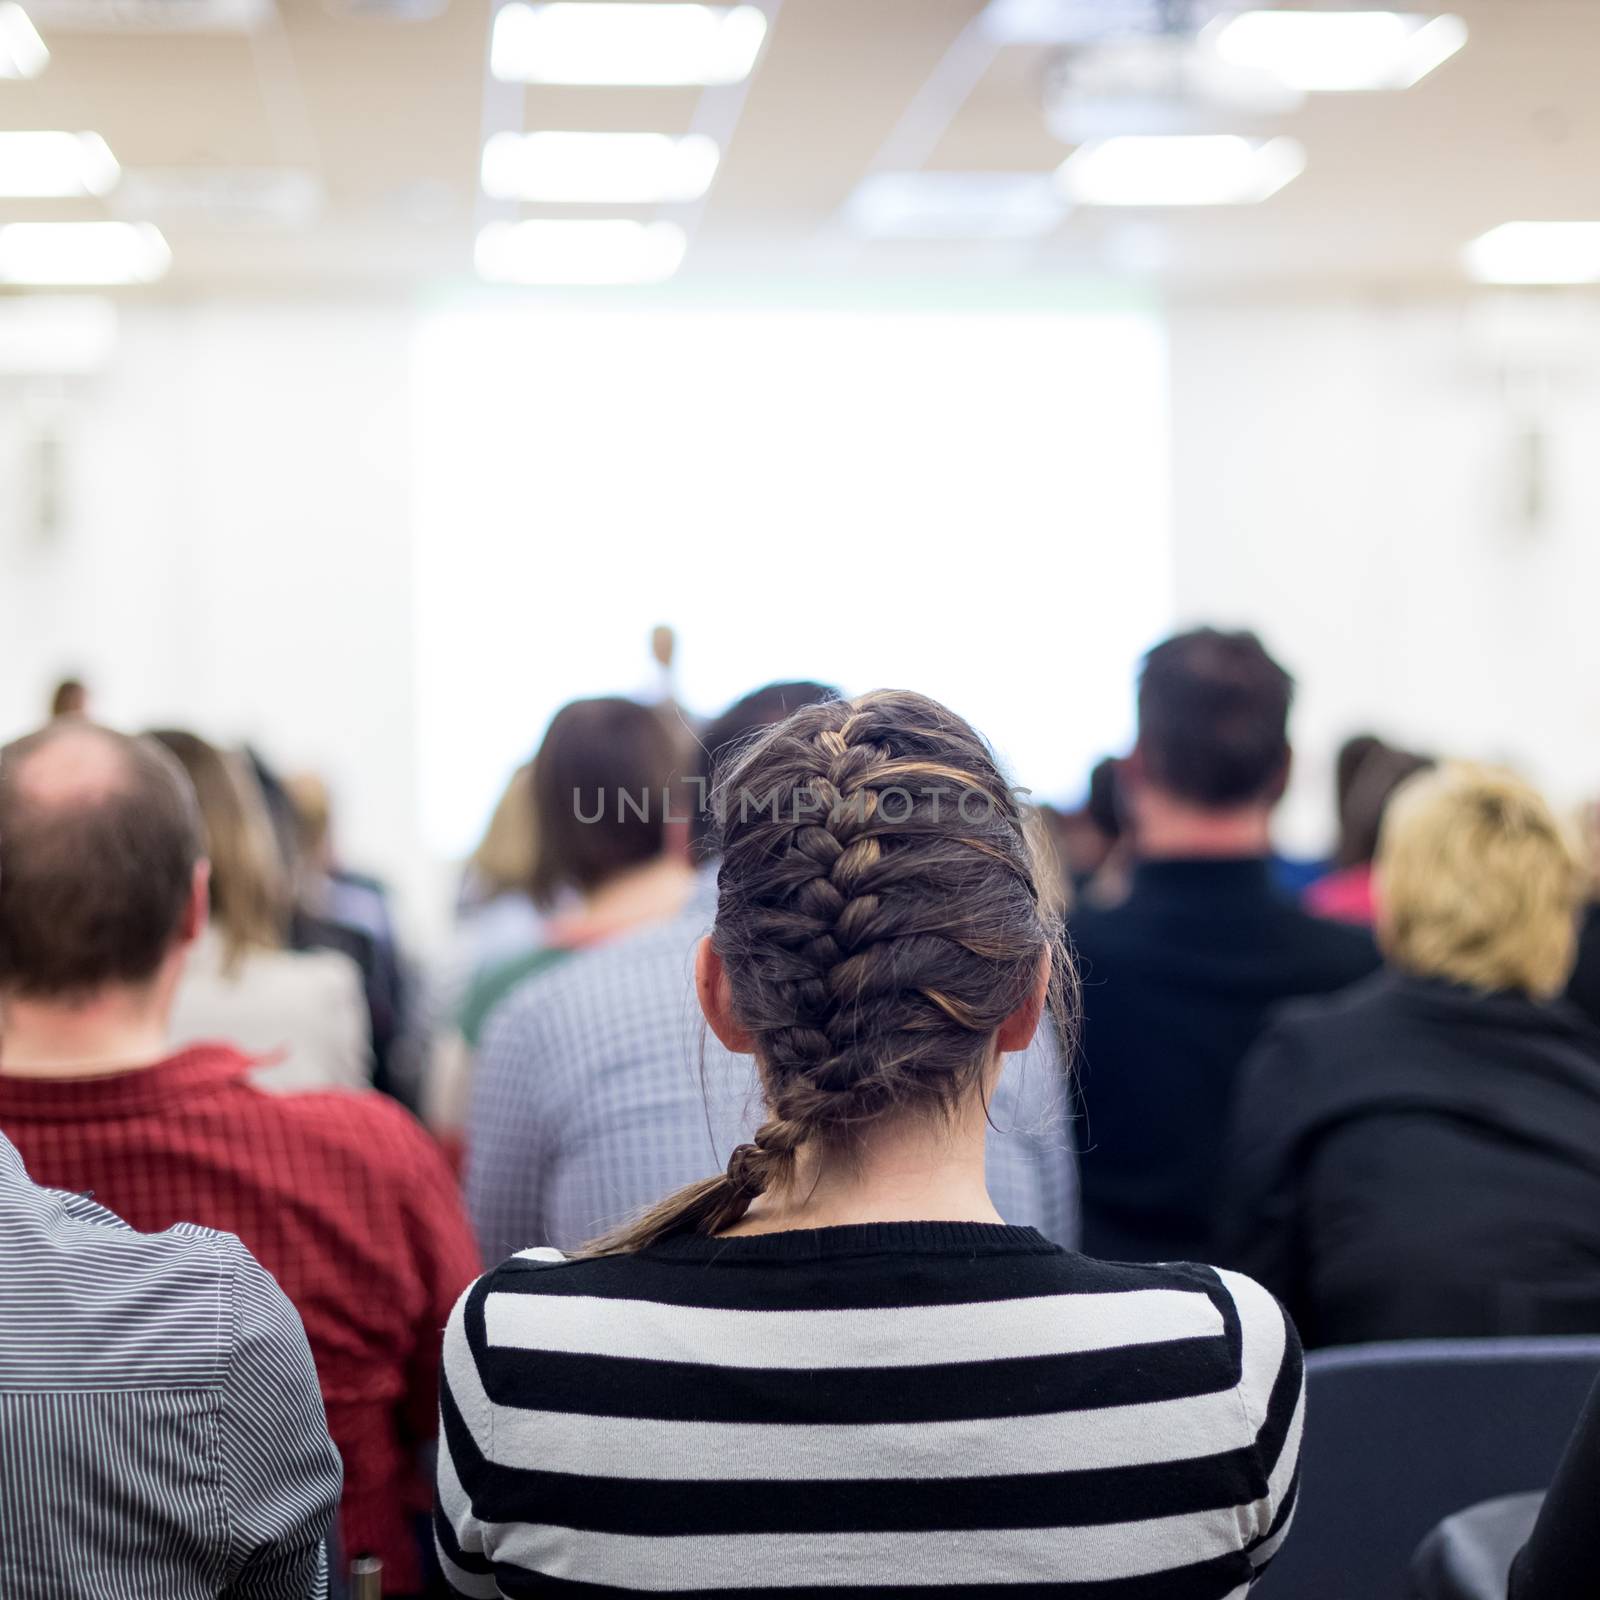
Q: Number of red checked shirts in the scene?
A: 1